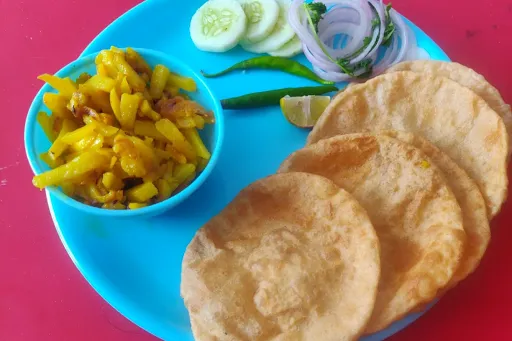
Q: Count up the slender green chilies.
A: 2